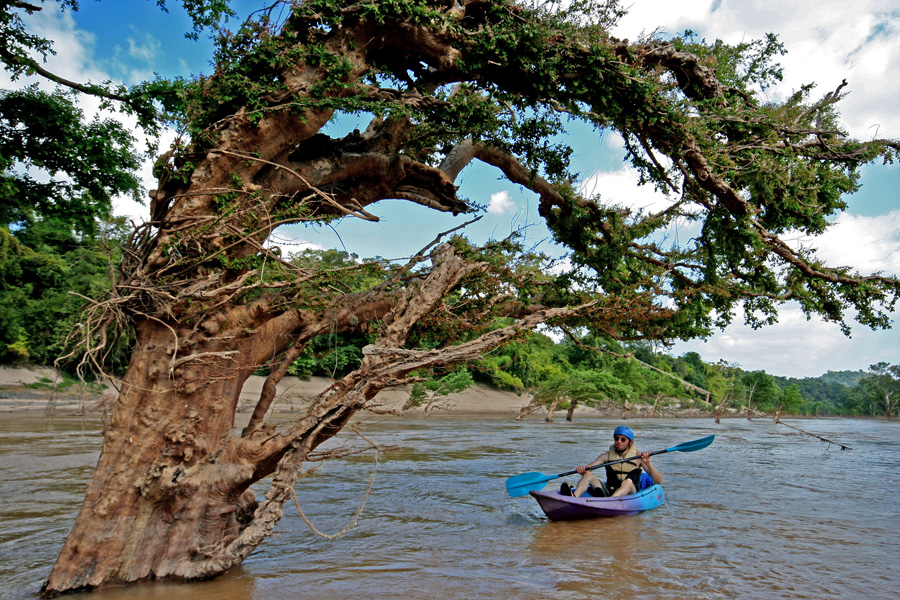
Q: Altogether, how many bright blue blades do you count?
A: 2